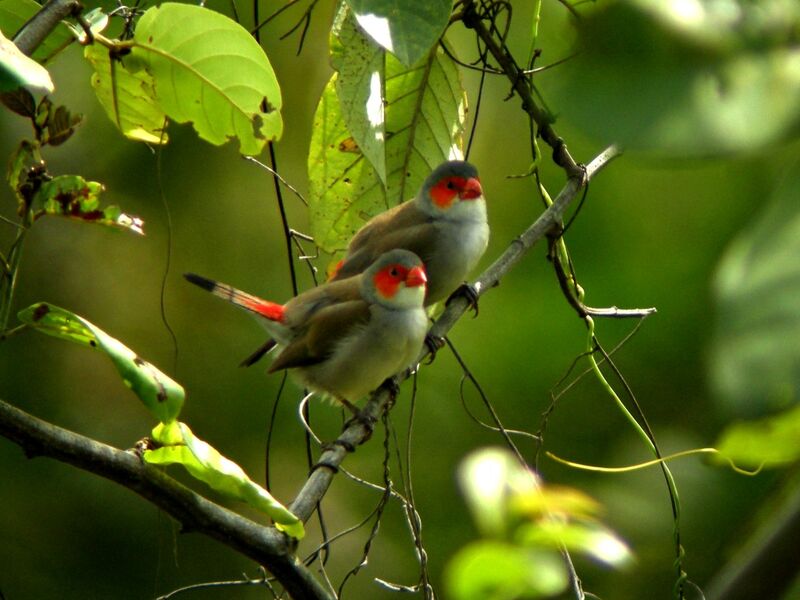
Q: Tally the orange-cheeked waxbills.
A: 2